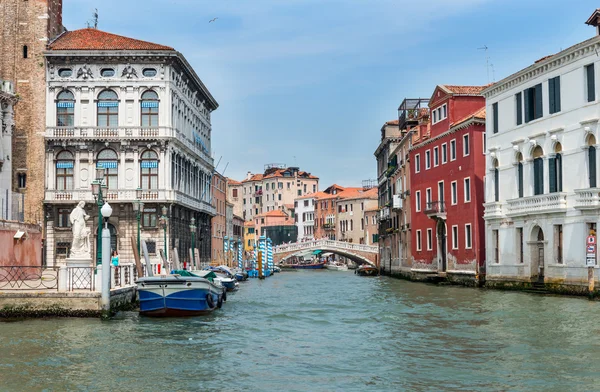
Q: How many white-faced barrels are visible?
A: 0